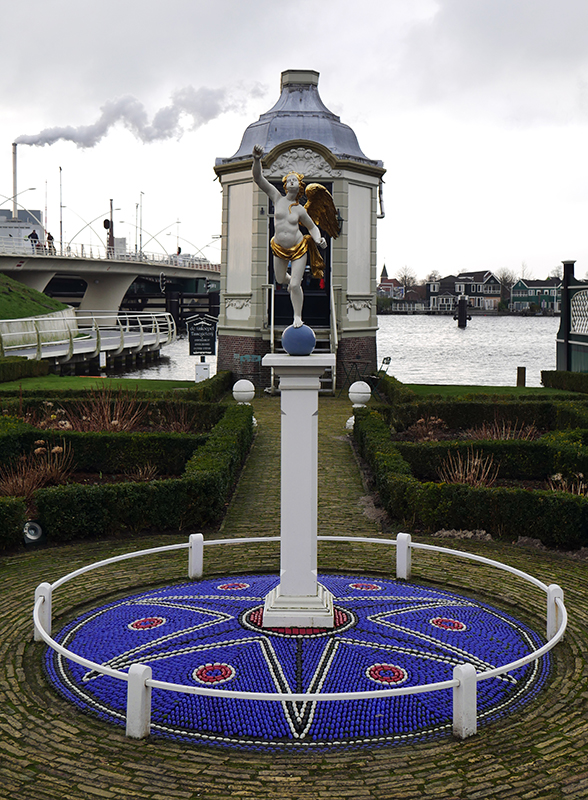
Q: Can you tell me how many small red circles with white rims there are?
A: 6